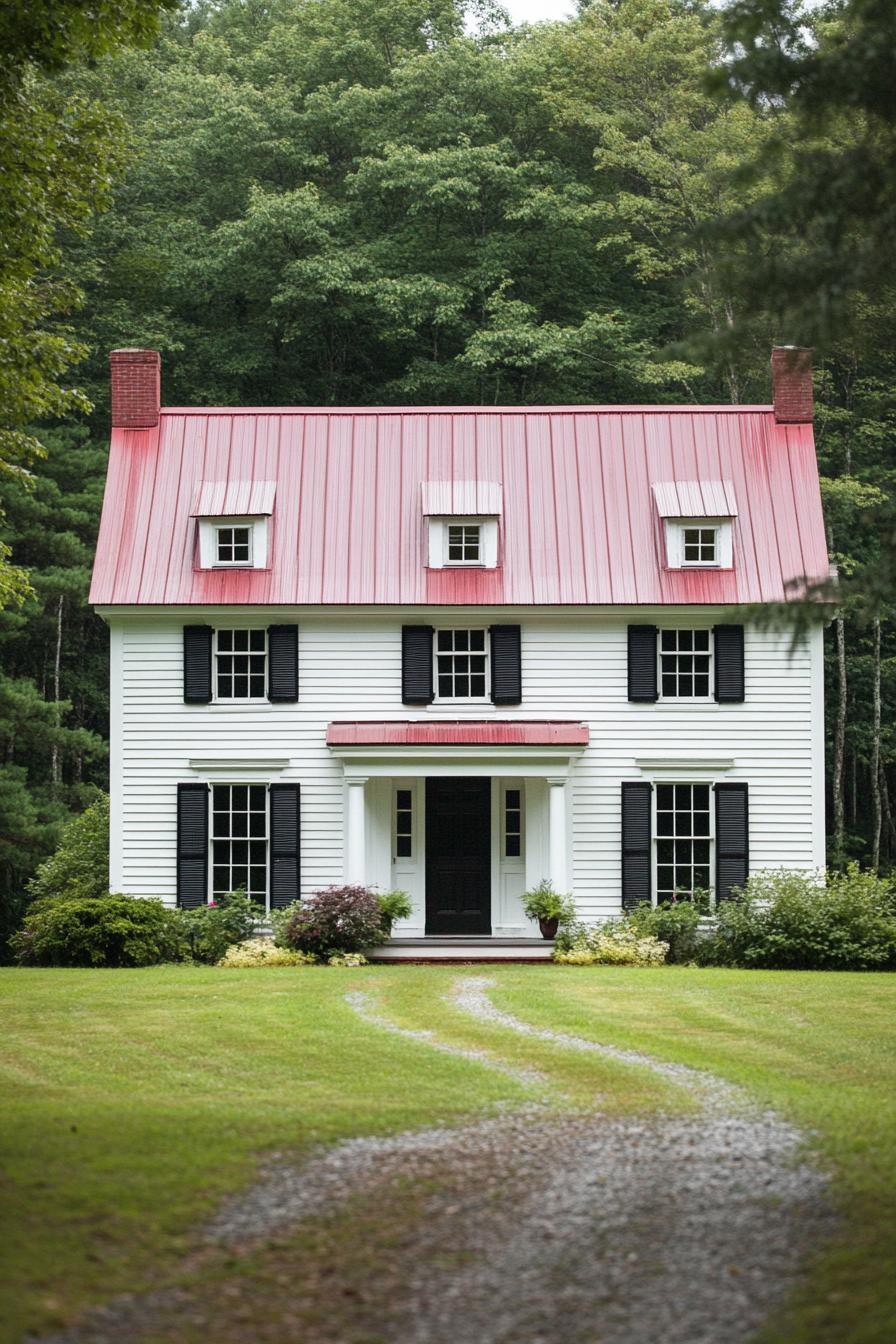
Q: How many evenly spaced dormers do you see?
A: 3